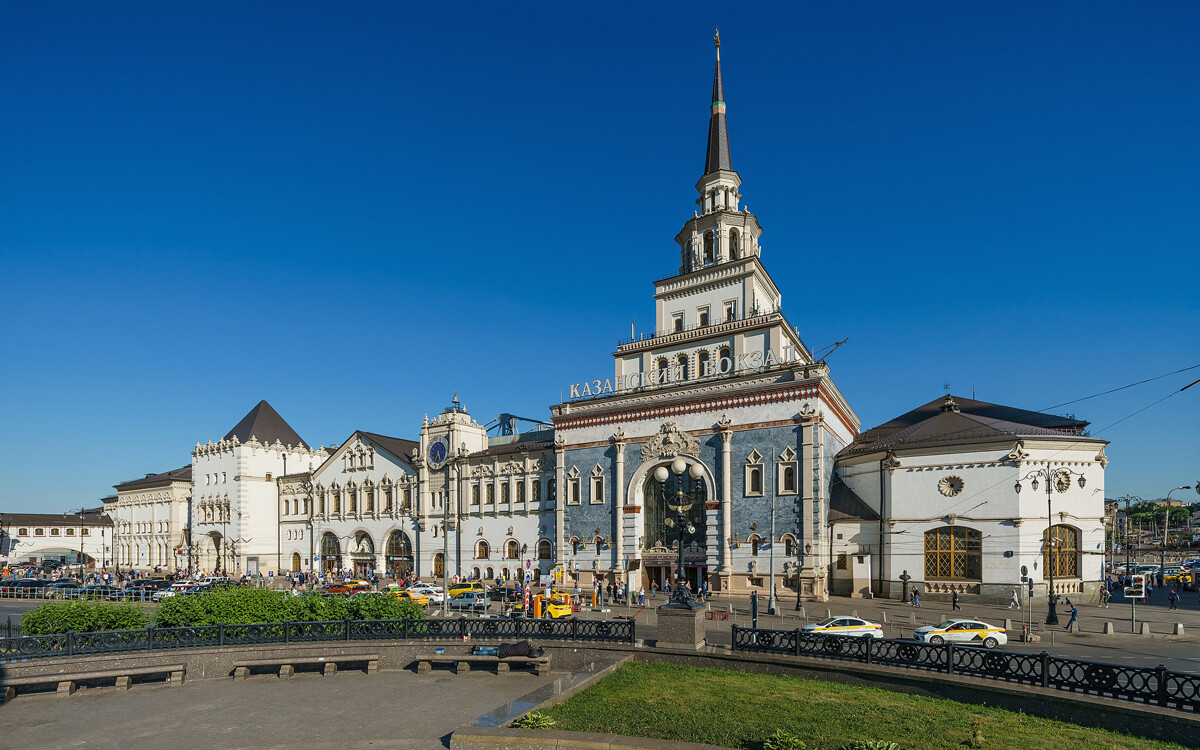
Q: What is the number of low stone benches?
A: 3